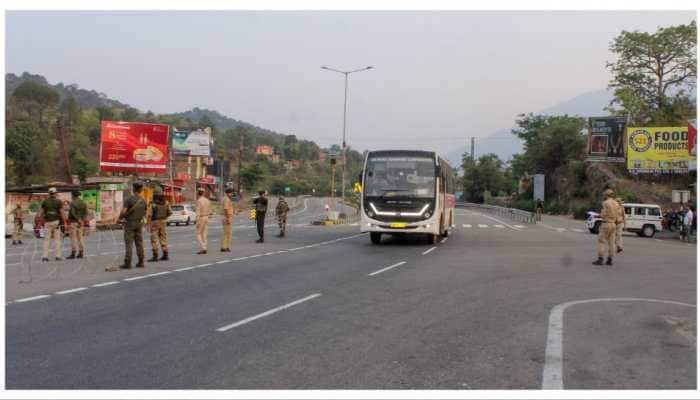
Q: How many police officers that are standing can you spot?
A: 11